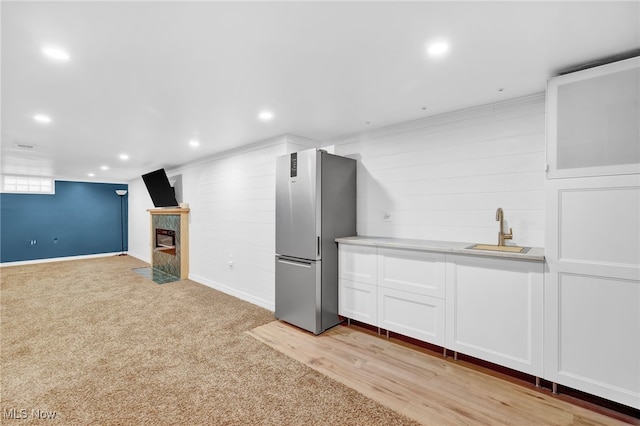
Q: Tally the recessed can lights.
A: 8